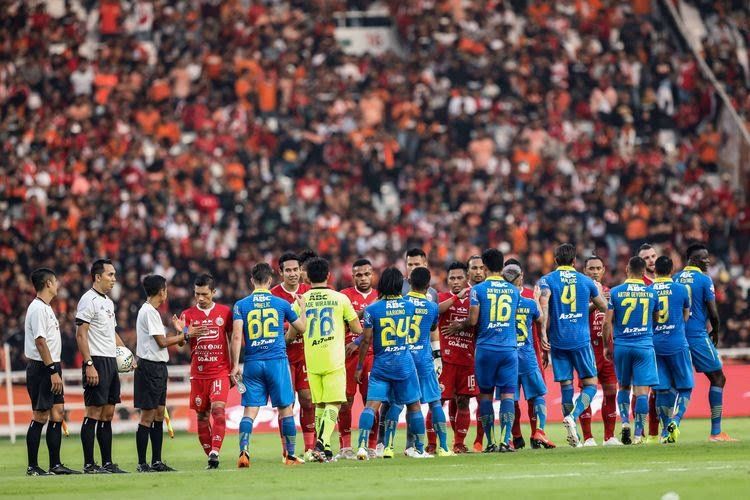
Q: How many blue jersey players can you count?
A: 9